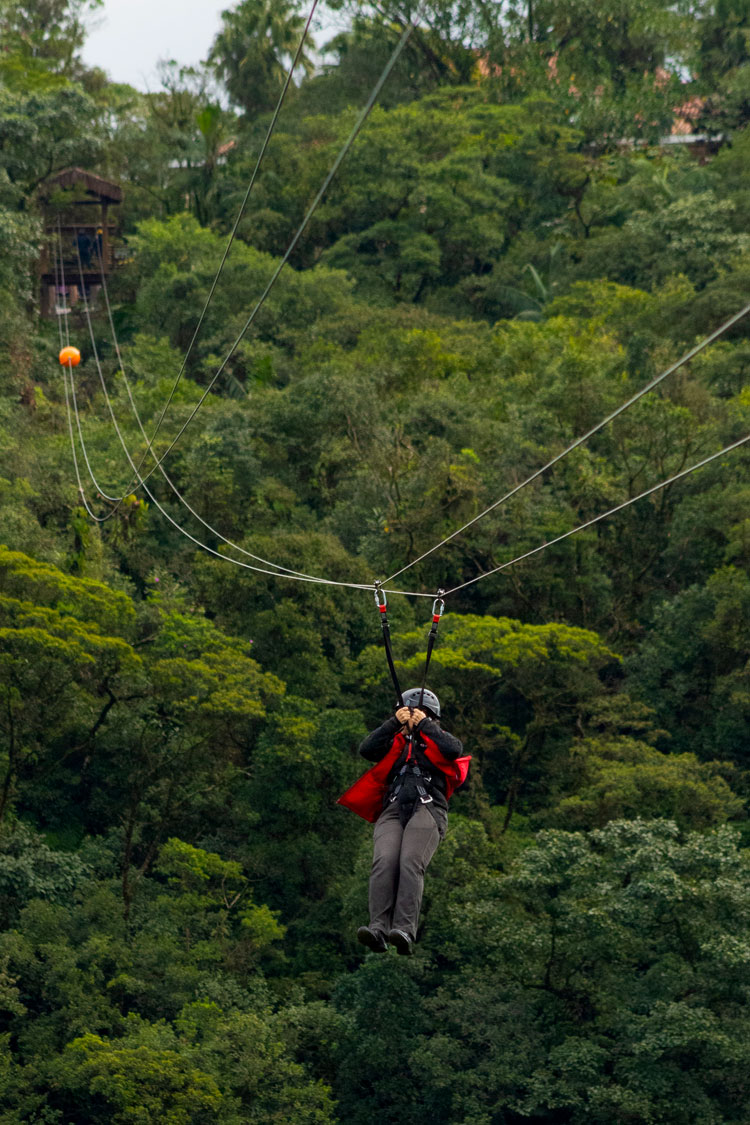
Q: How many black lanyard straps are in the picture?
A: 2